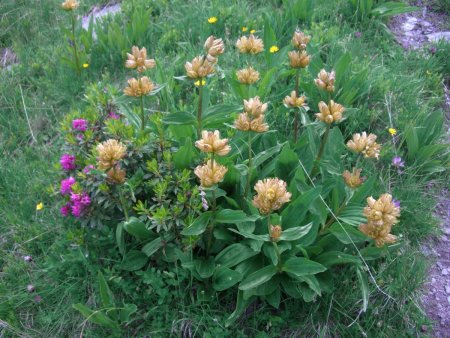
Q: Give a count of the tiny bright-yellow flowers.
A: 8